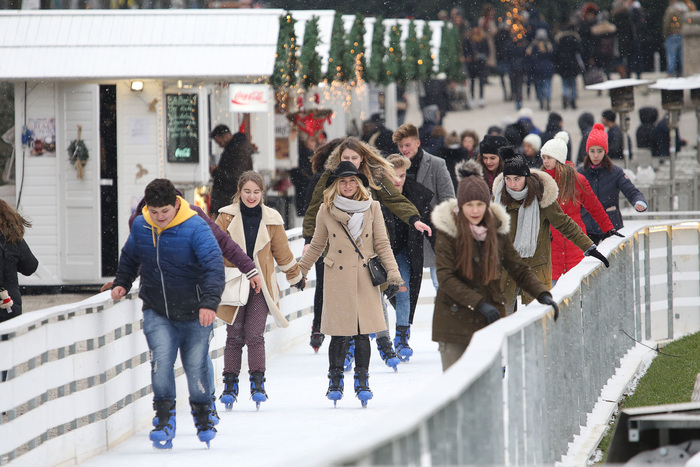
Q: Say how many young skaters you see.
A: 13